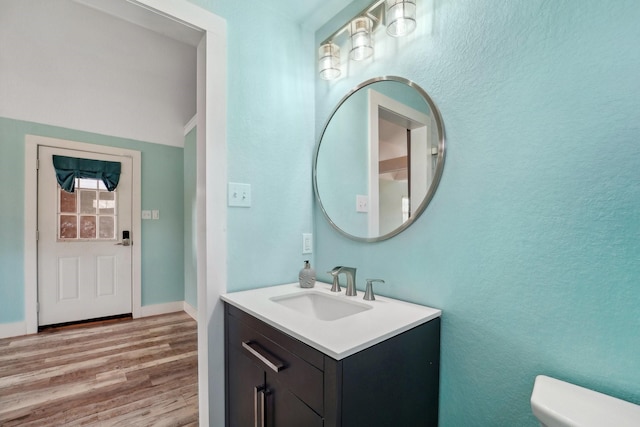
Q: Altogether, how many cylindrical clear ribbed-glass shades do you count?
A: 3